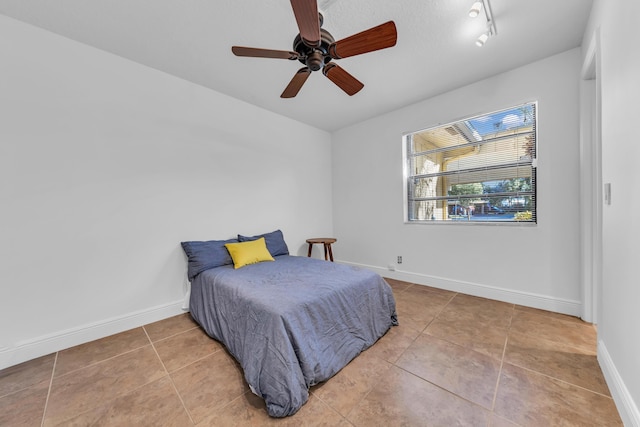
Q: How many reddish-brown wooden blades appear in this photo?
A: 5